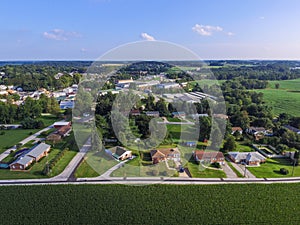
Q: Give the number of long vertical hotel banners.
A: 0